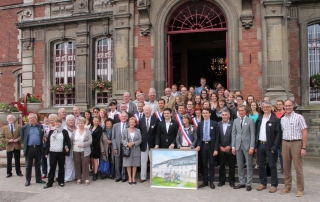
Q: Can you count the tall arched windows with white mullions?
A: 3